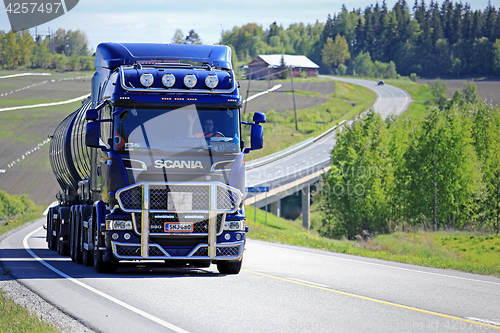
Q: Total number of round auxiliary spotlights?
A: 4